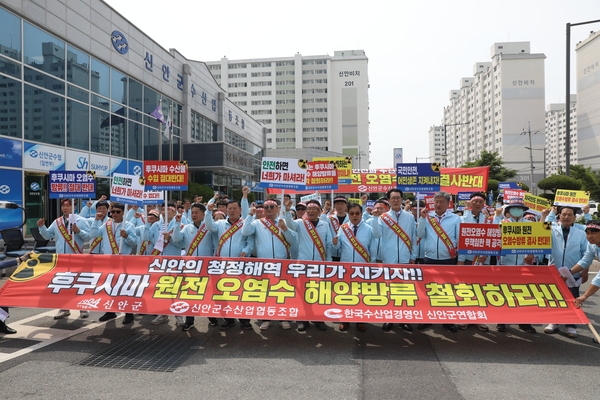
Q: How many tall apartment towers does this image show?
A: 5